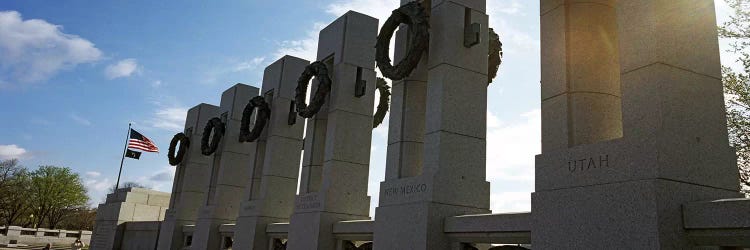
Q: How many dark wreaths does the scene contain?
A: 7